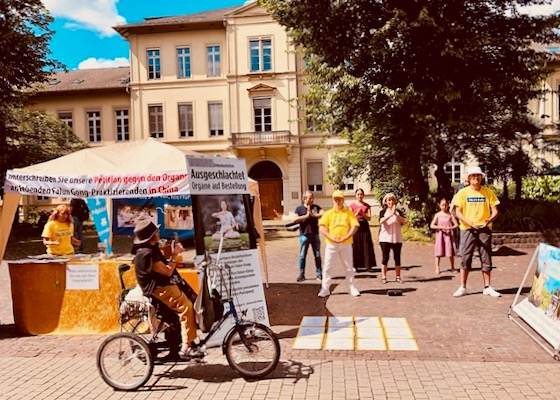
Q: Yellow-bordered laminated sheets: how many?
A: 12